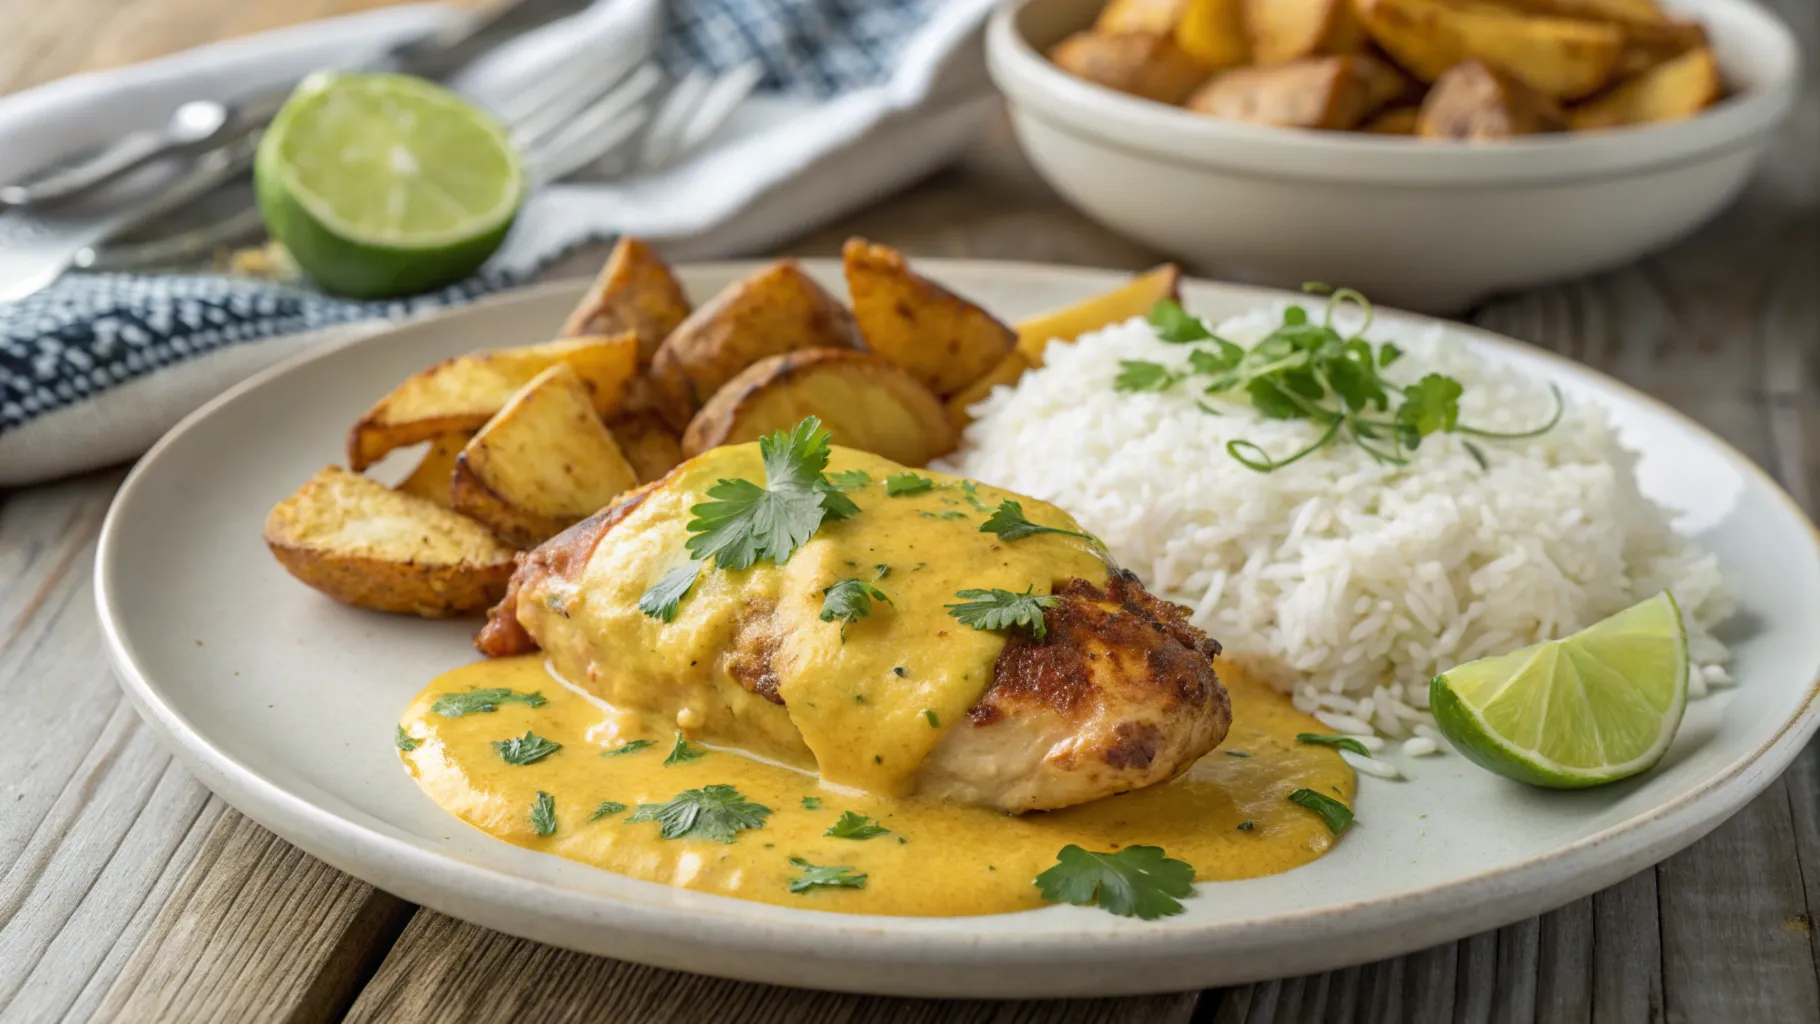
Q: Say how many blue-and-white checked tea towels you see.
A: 1